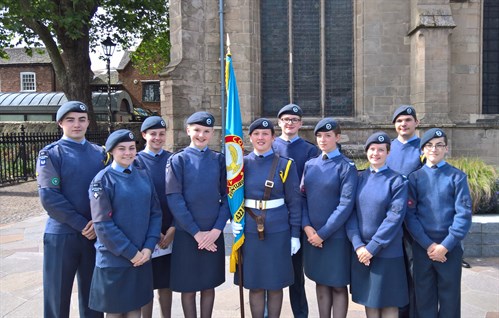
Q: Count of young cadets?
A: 10